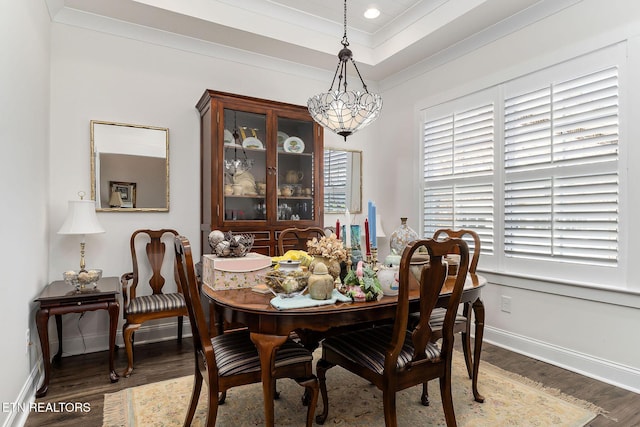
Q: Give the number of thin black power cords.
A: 1